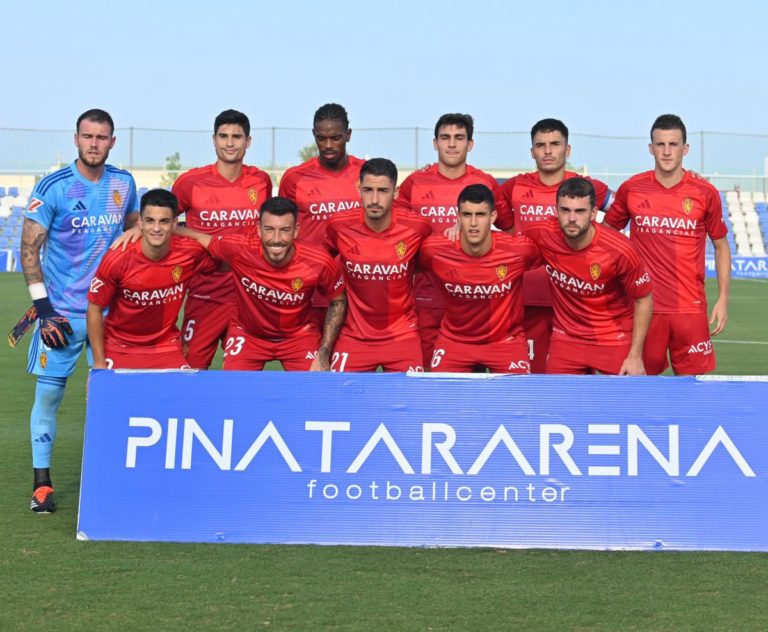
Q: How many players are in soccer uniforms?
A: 11